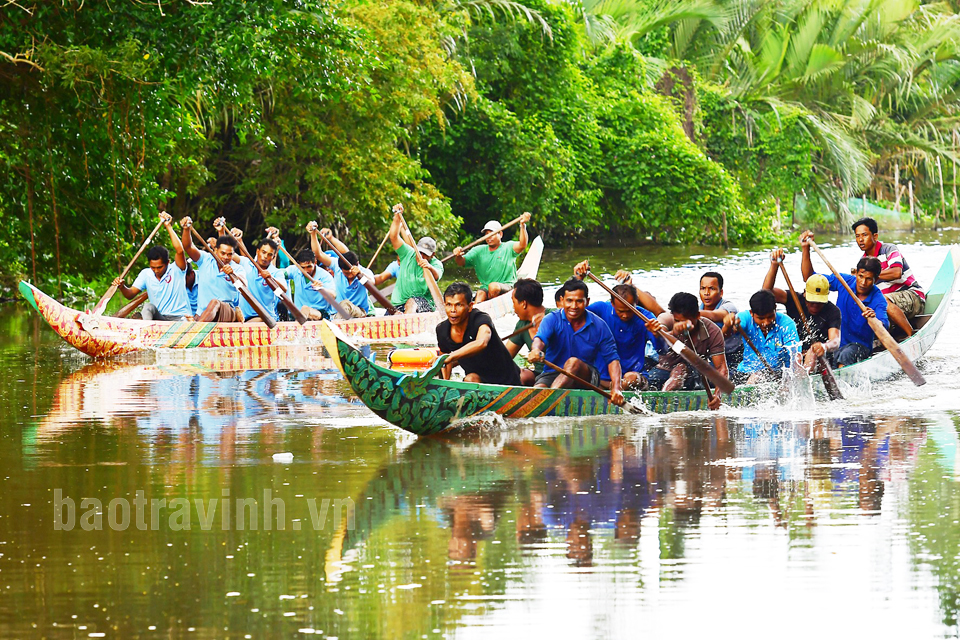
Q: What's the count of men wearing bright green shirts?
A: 2